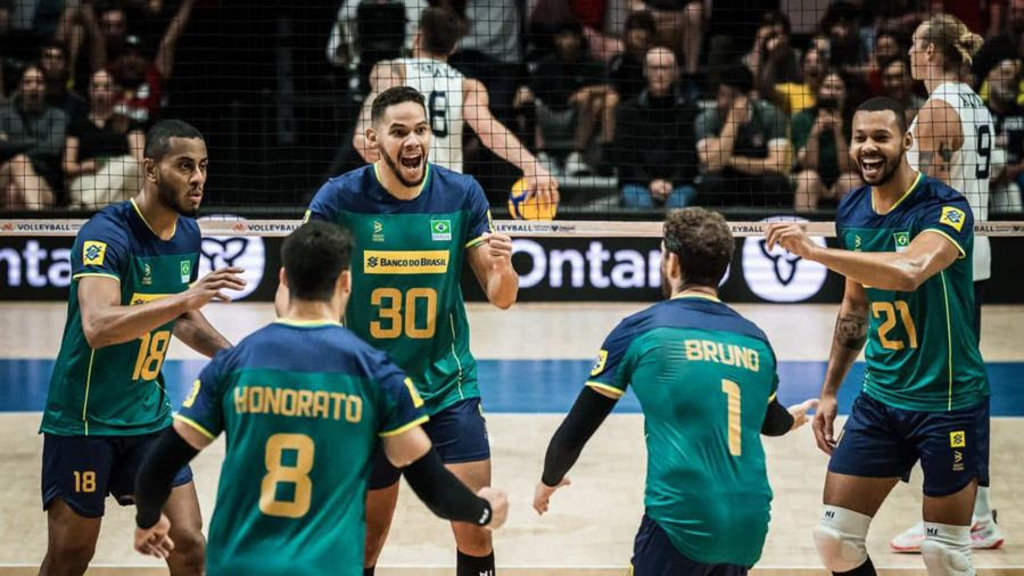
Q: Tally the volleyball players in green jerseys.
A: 5